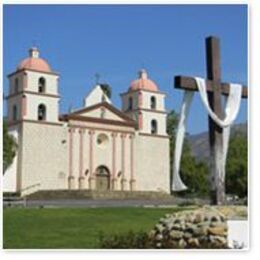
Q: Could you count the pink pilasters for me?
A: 6